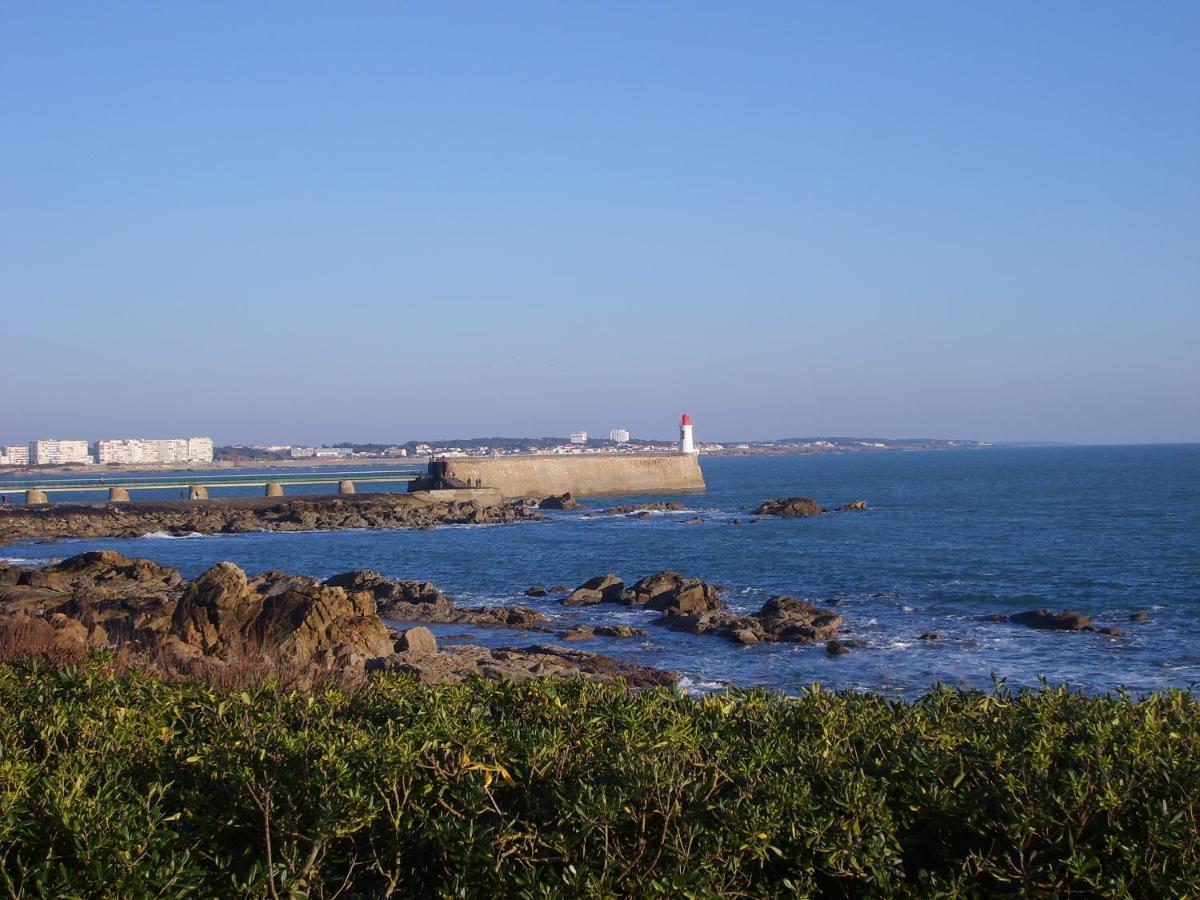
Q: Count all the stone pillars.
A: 5